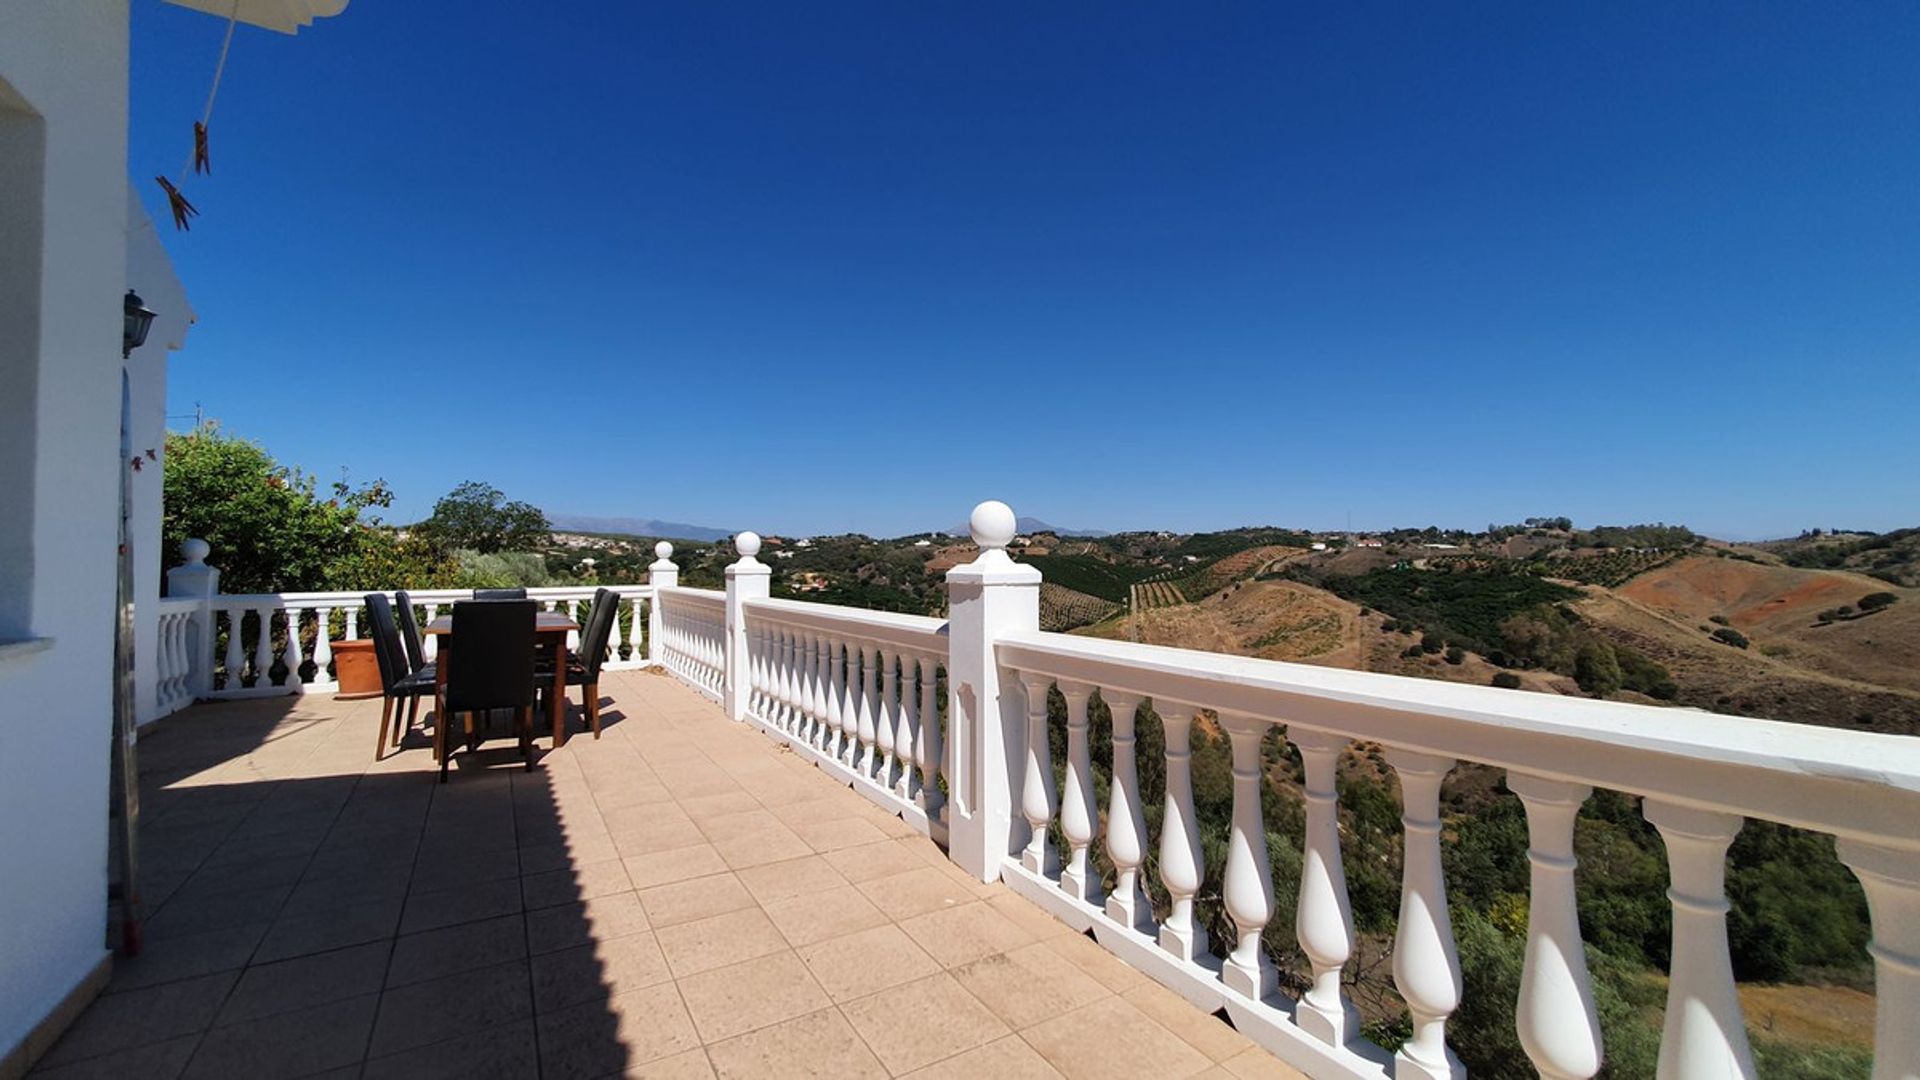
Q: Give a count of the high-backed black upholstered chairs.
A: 6